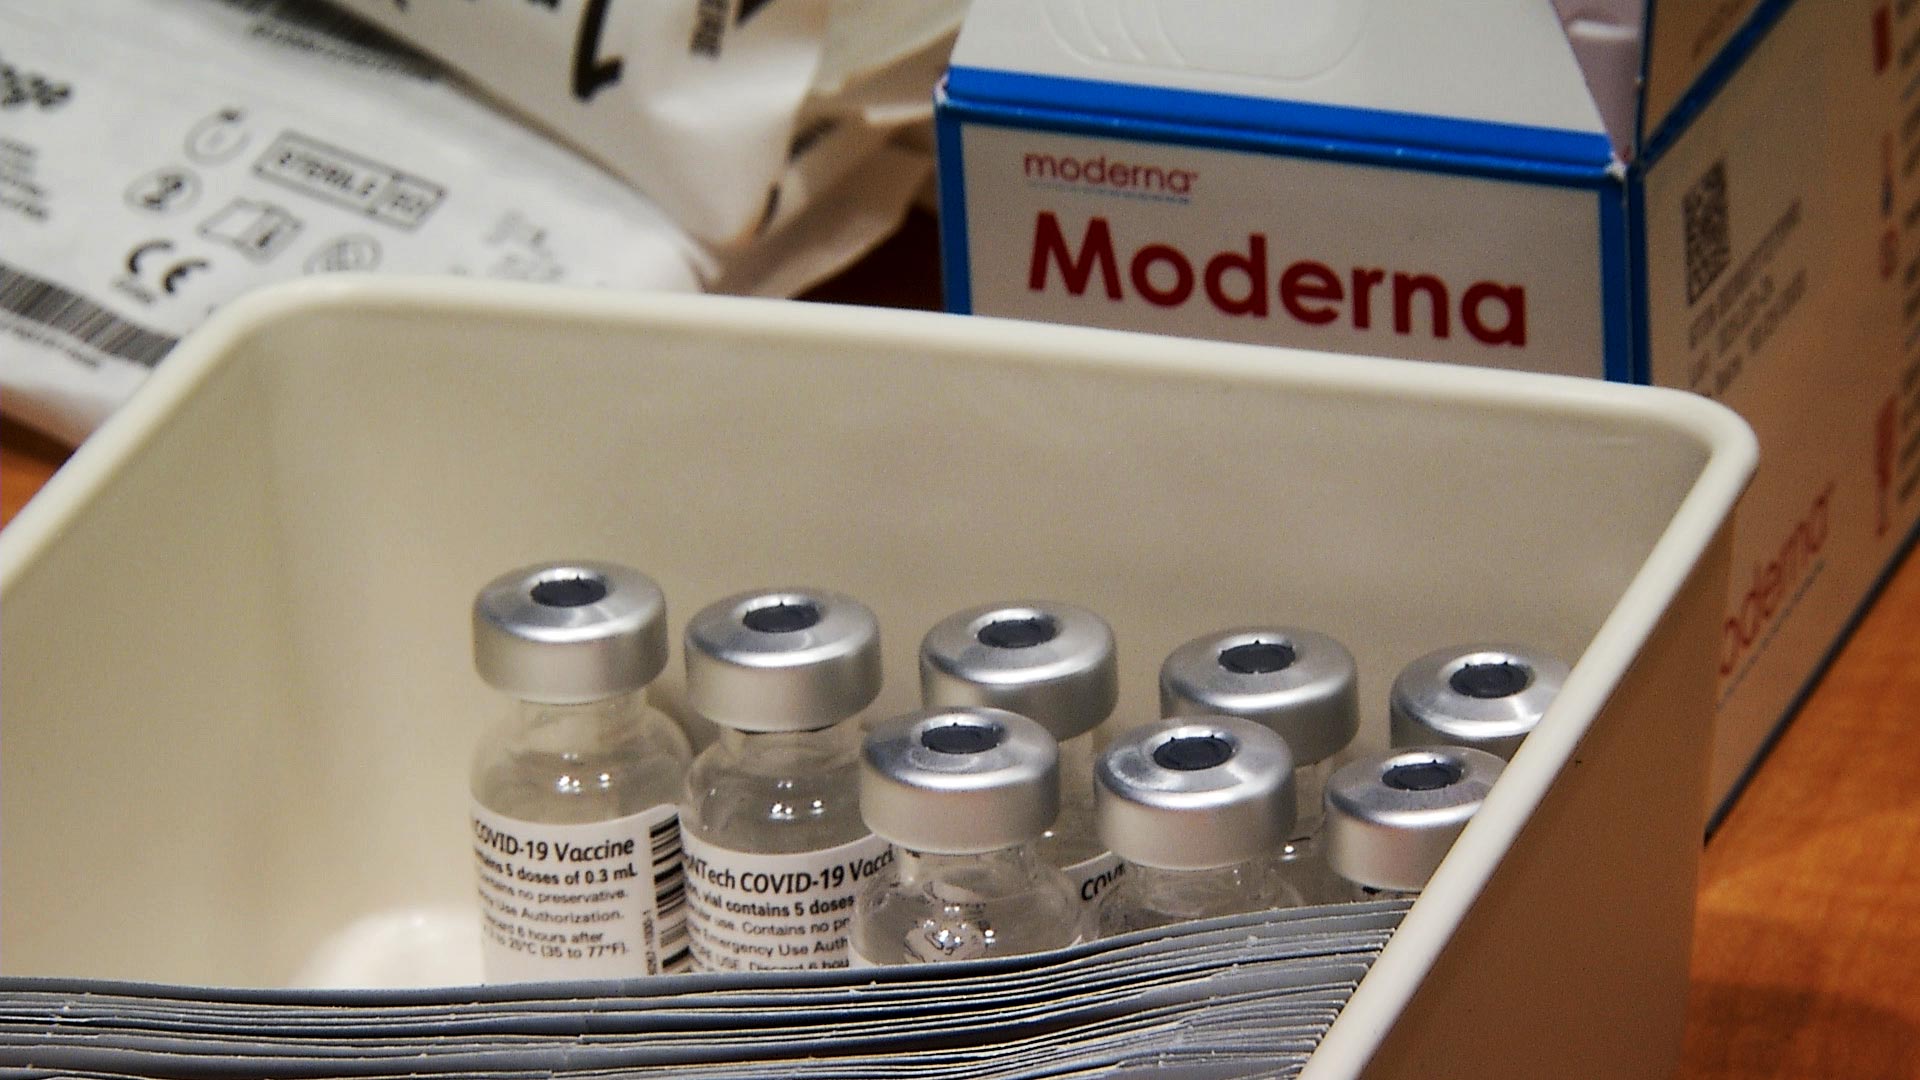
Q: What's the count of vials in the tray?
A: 8